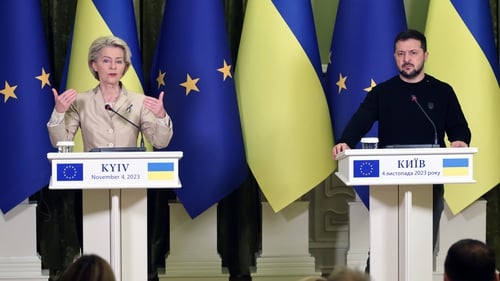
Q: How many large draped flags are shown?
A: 6